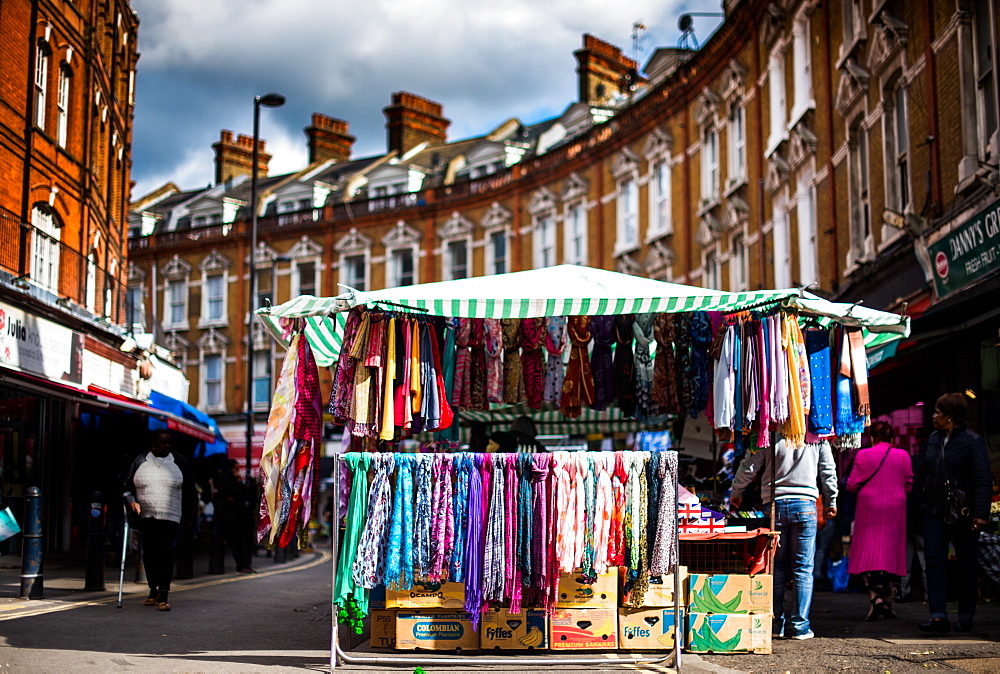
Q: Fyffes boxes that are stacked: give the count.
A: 2